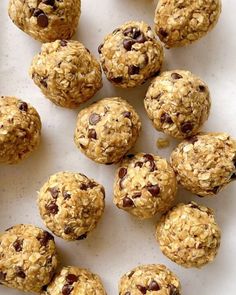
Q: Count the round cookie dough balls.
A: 14